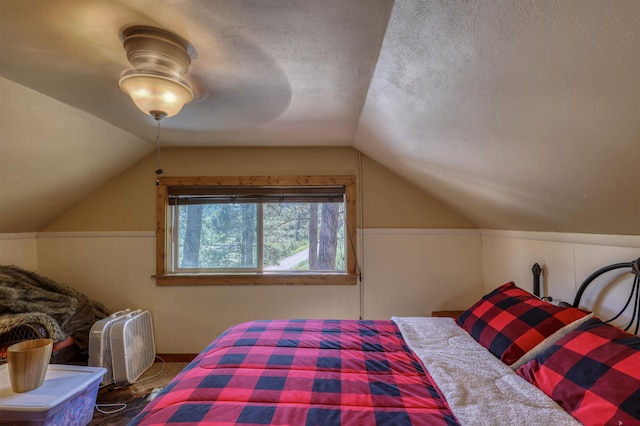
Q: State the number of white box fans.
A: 2